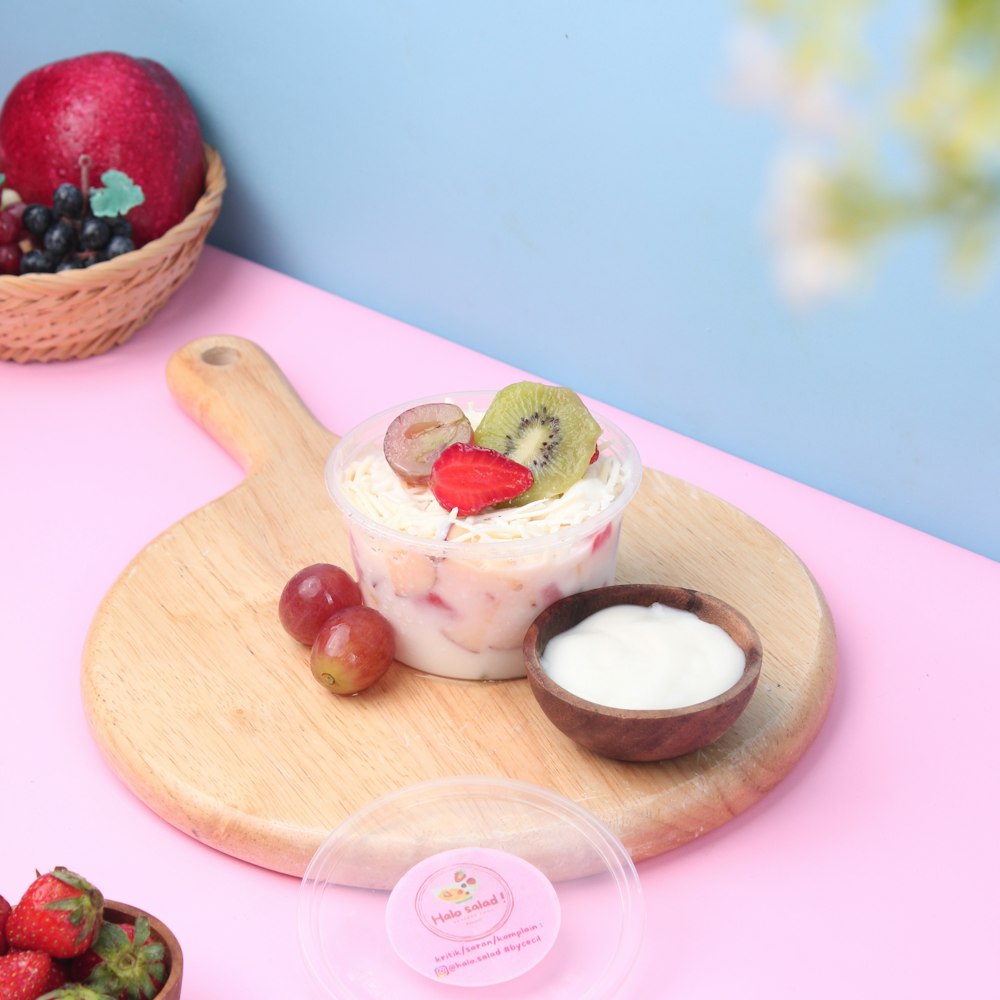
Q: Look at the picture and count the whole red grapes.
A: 2